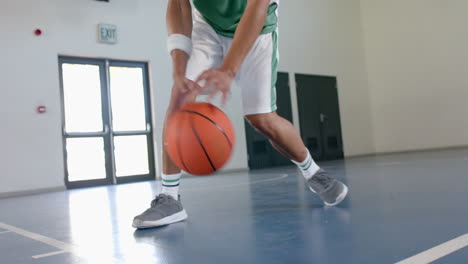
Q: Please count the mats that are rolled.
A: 0